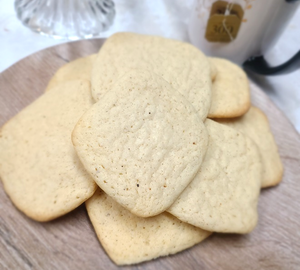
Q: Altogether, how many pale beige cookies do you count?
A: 8